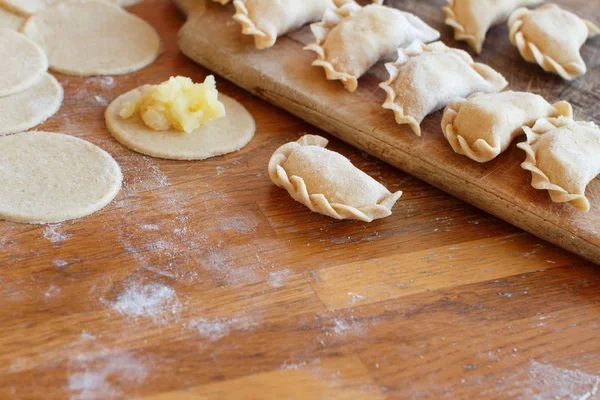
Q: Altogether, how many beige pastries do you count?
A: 8